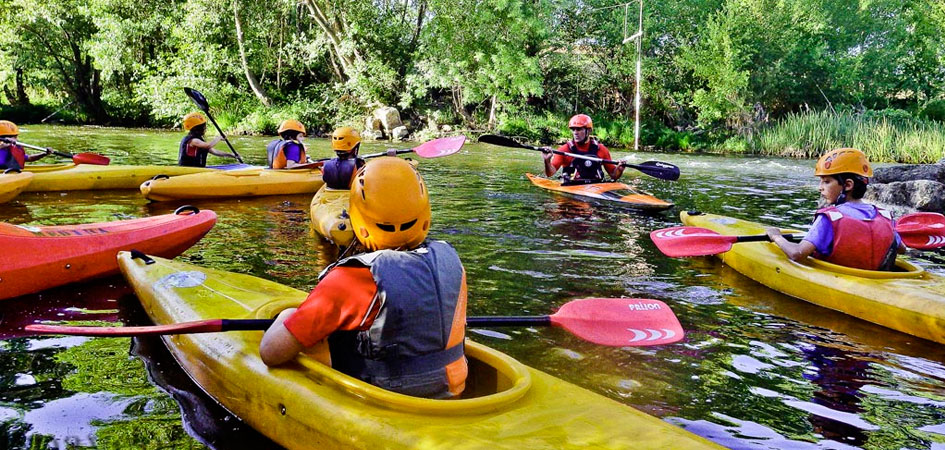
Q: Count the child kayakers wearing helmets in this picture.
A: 6